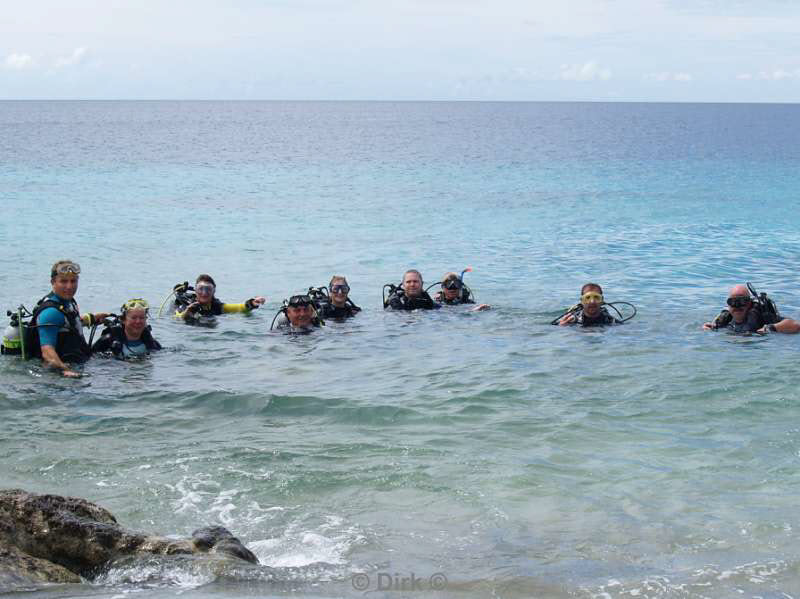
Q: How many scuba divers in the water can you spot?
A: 9